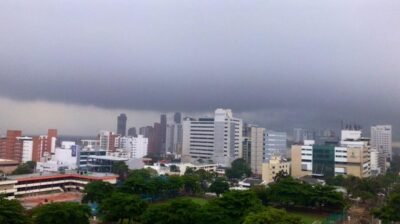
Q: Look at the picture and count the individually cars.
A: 0